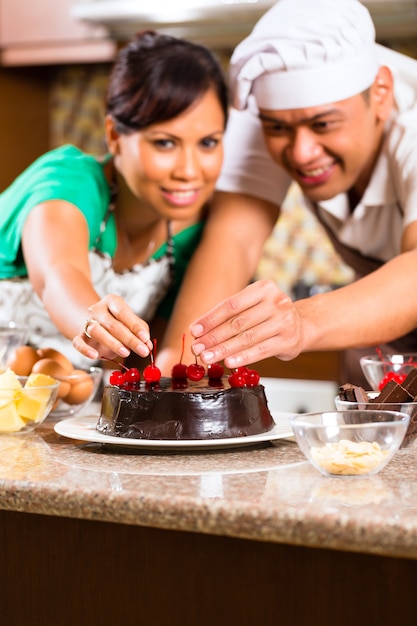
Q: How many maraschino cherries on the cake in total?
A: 9